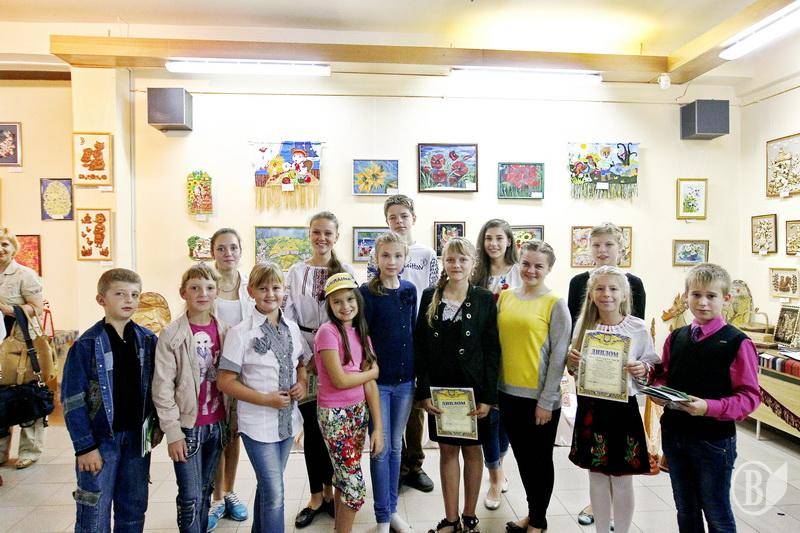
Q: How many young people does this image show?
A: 14